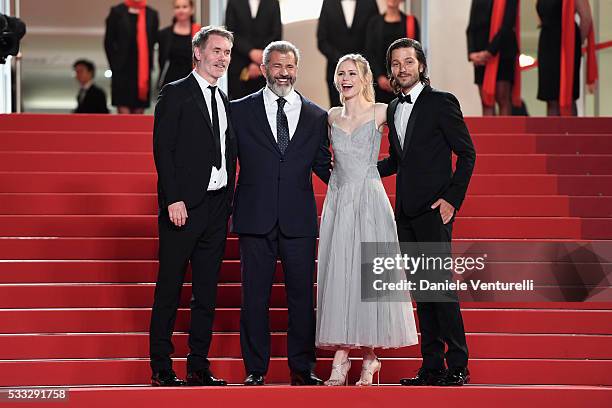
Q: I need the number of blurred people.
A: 8